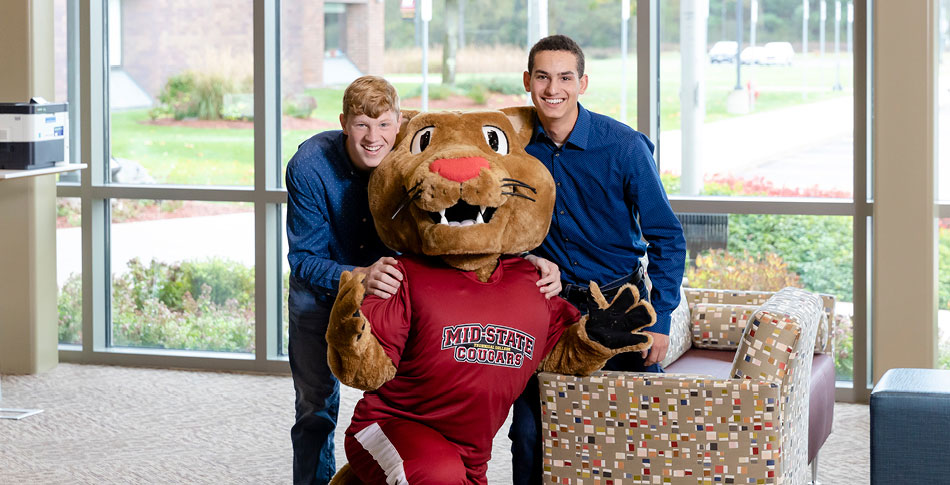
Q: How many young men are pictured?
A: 2